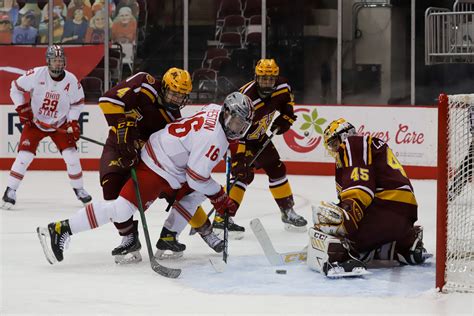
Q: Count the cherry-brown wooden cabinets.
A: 0